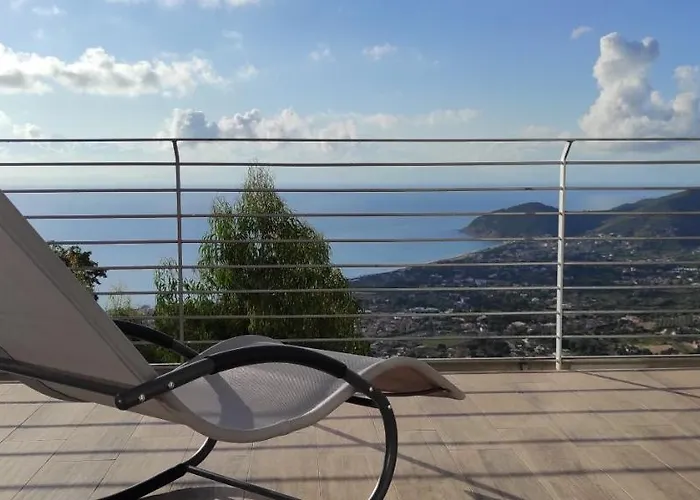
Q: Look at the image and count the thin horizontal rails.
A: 10